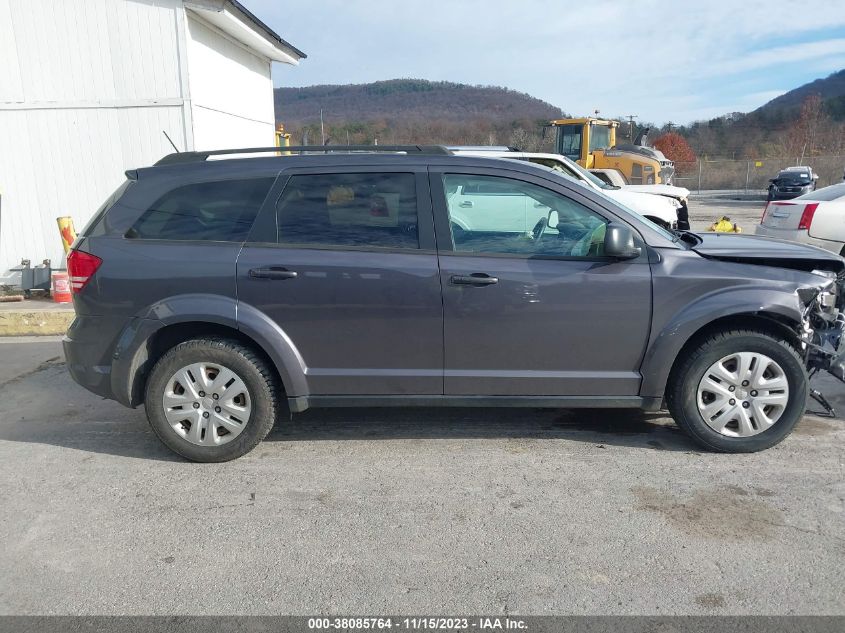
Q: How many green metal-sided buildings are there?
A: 0